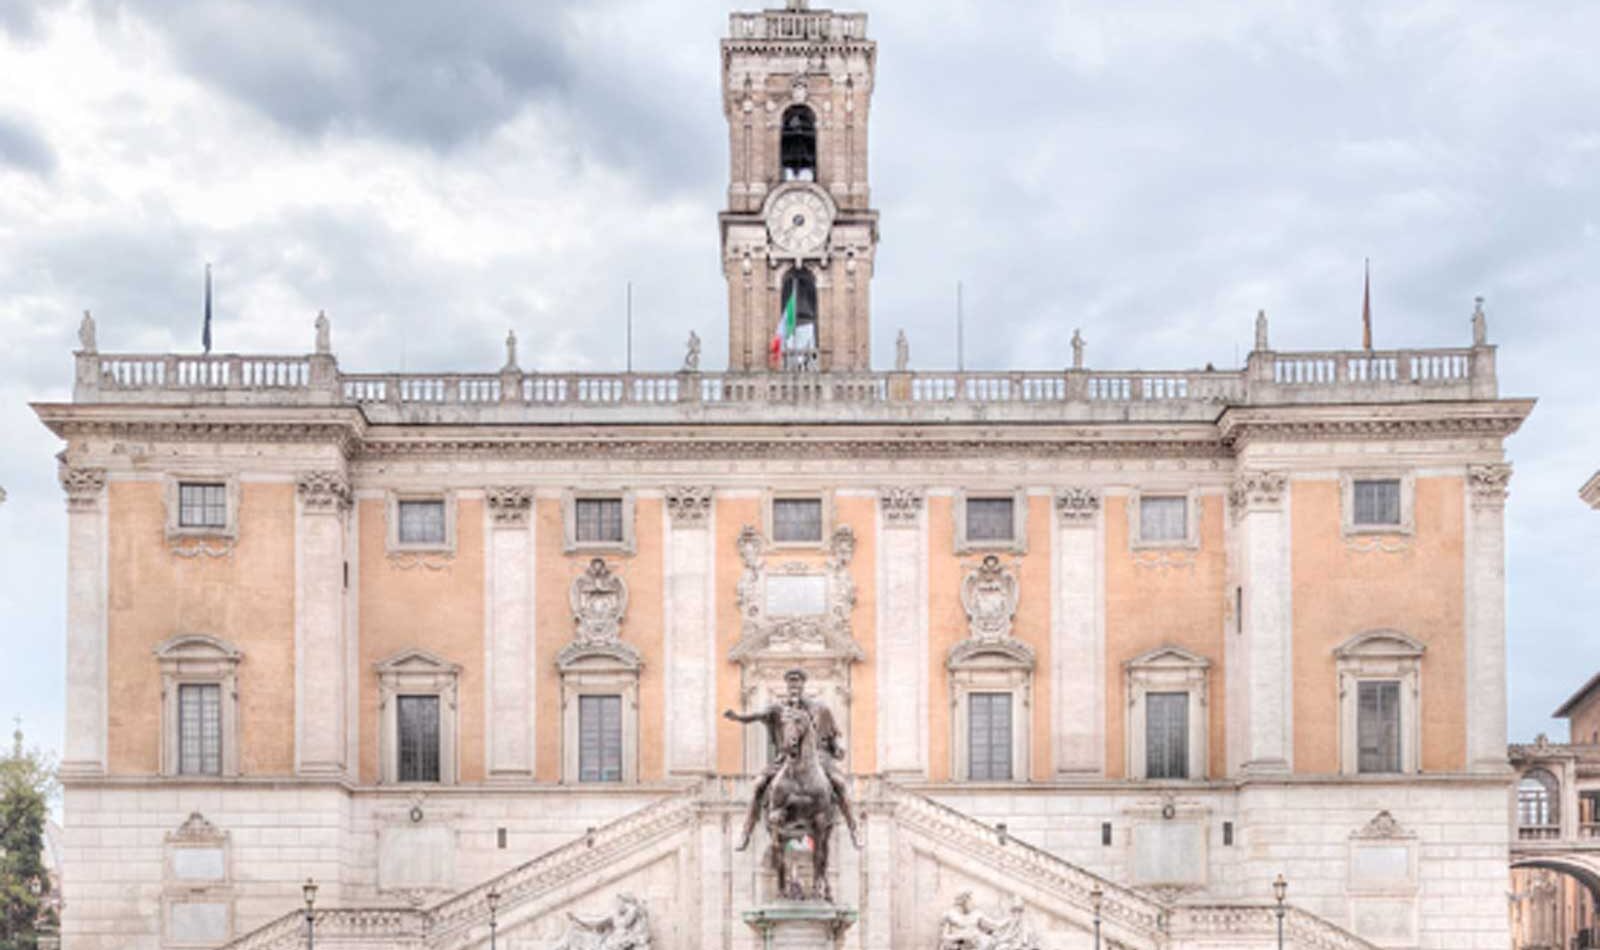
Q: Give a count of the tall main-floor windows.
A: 6